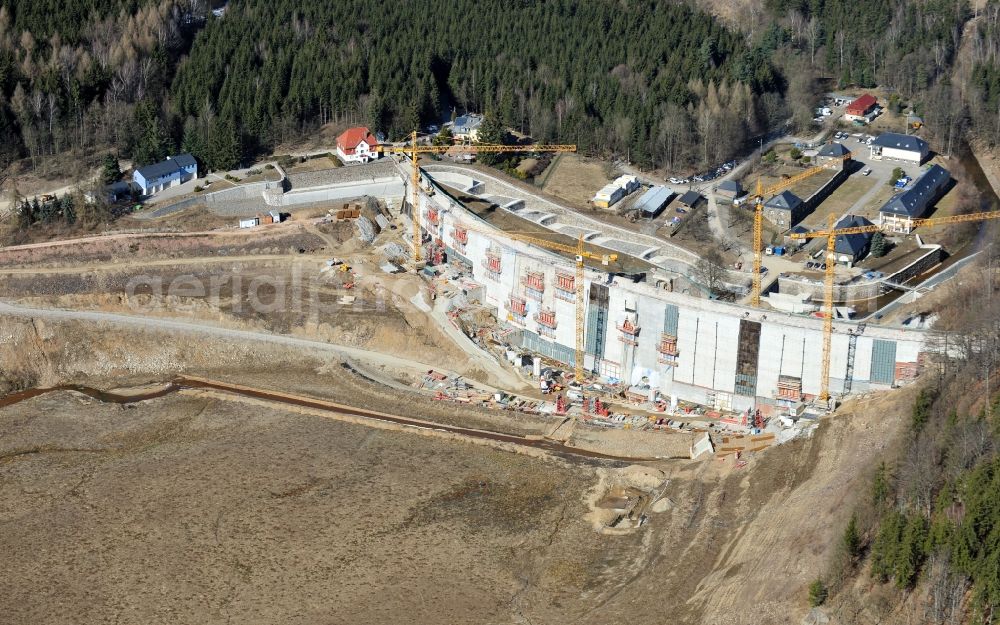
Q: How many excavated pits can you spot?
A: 1